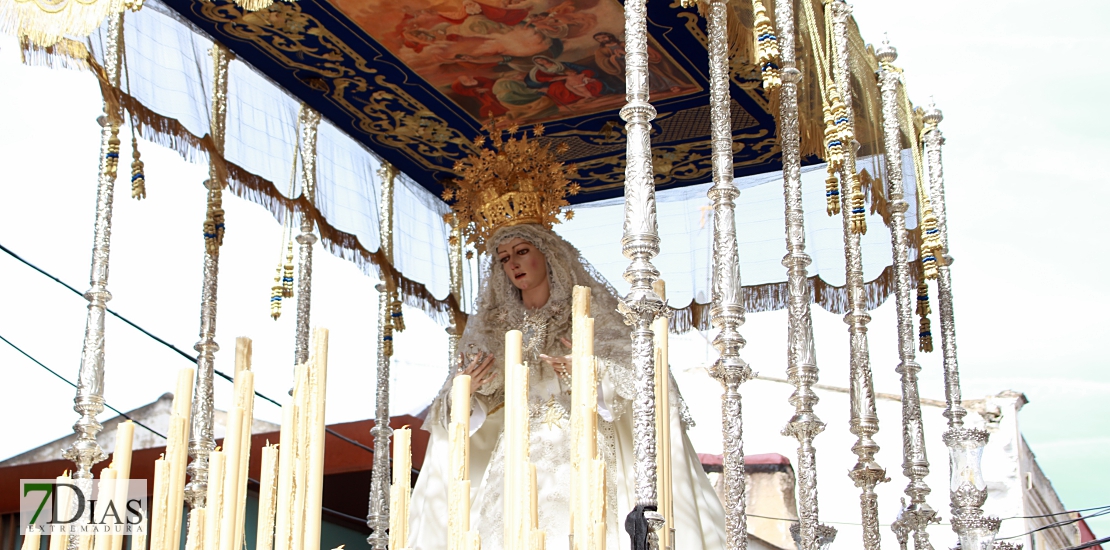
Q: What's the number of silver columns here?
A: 11